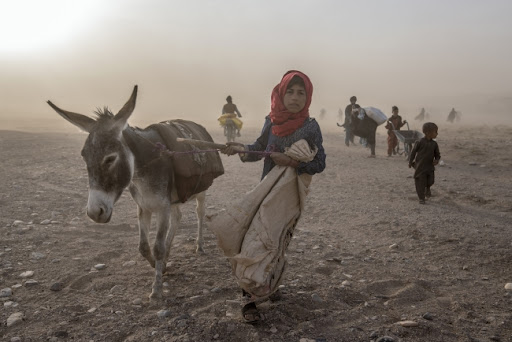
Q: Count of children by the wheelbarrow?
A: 2